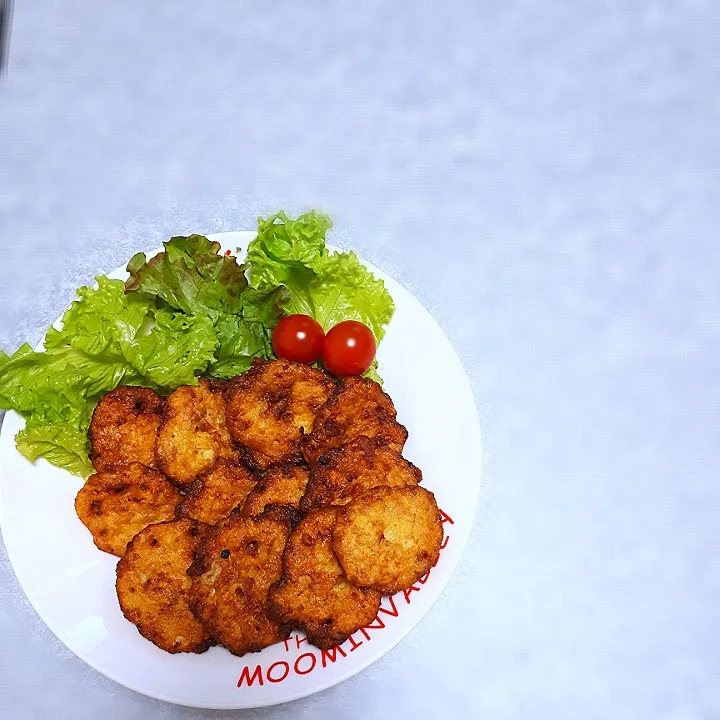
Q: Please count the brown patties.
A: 12